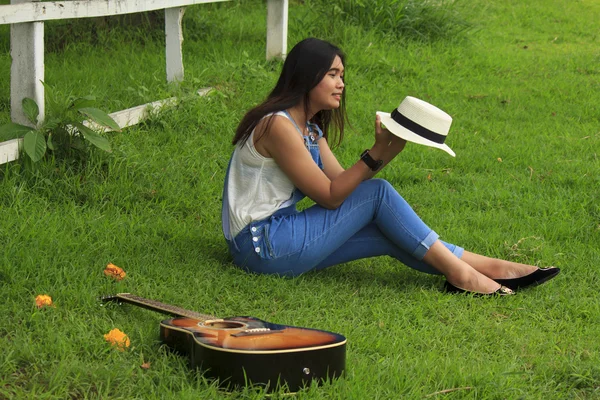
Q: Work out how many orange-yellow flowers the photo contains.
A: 3